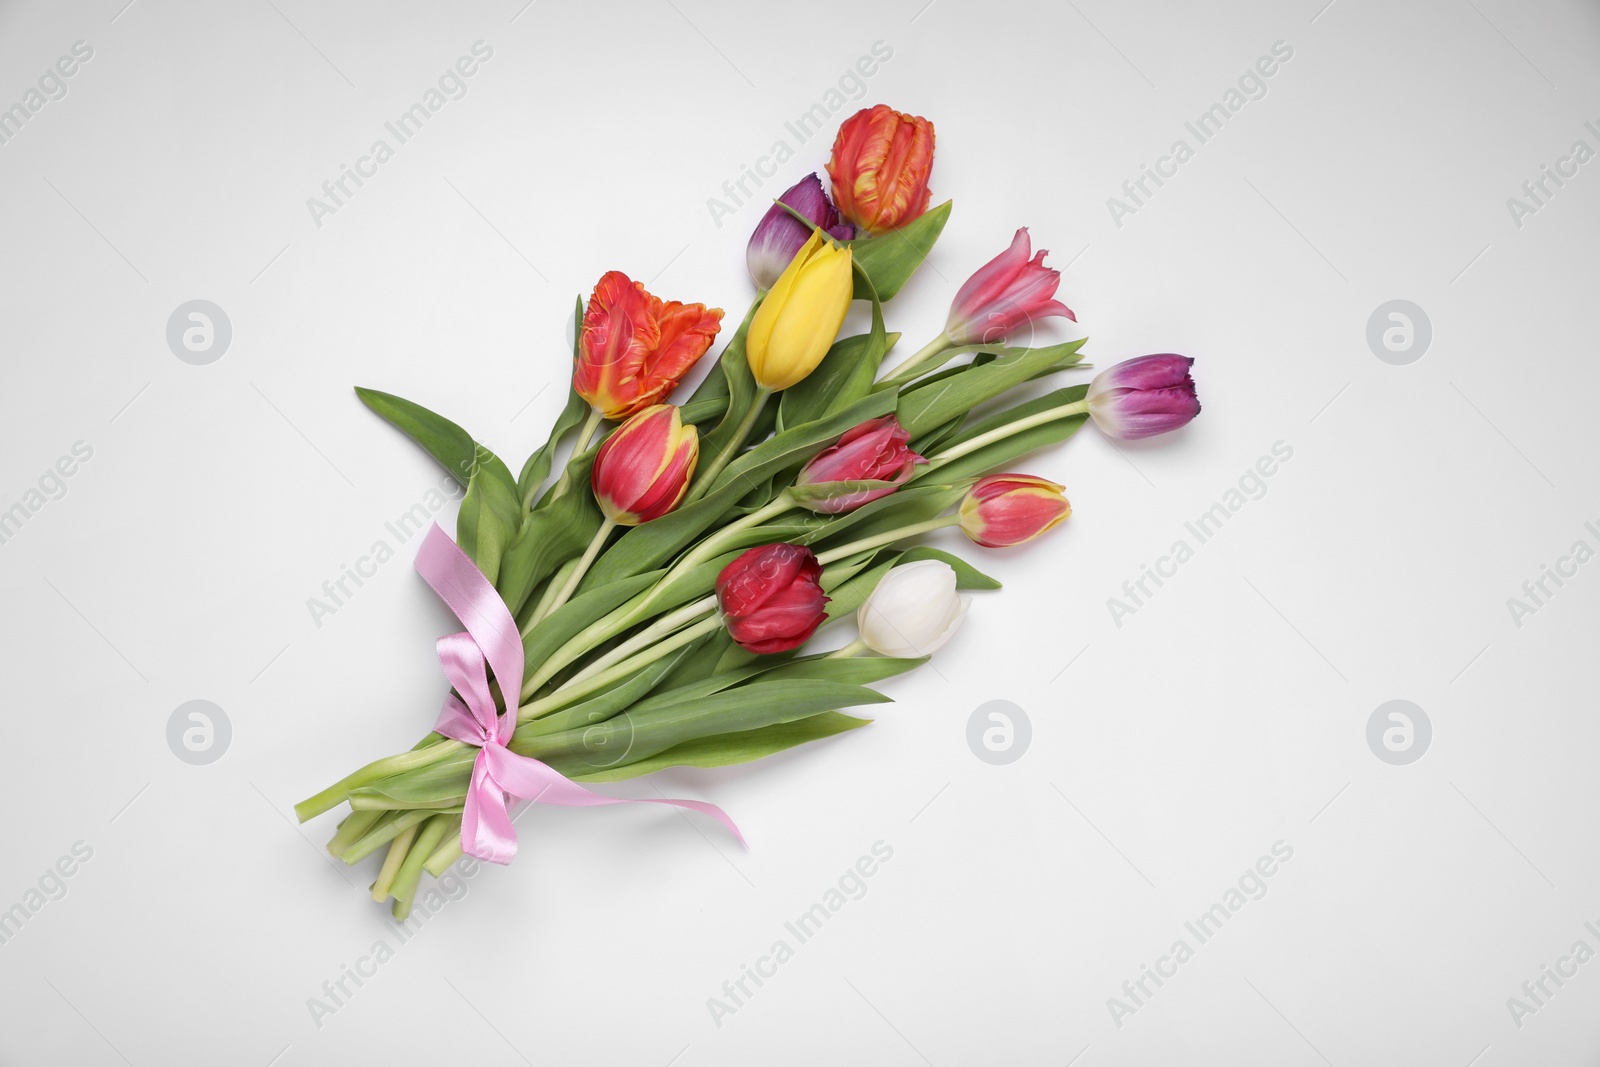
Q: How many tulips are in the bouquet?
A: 11